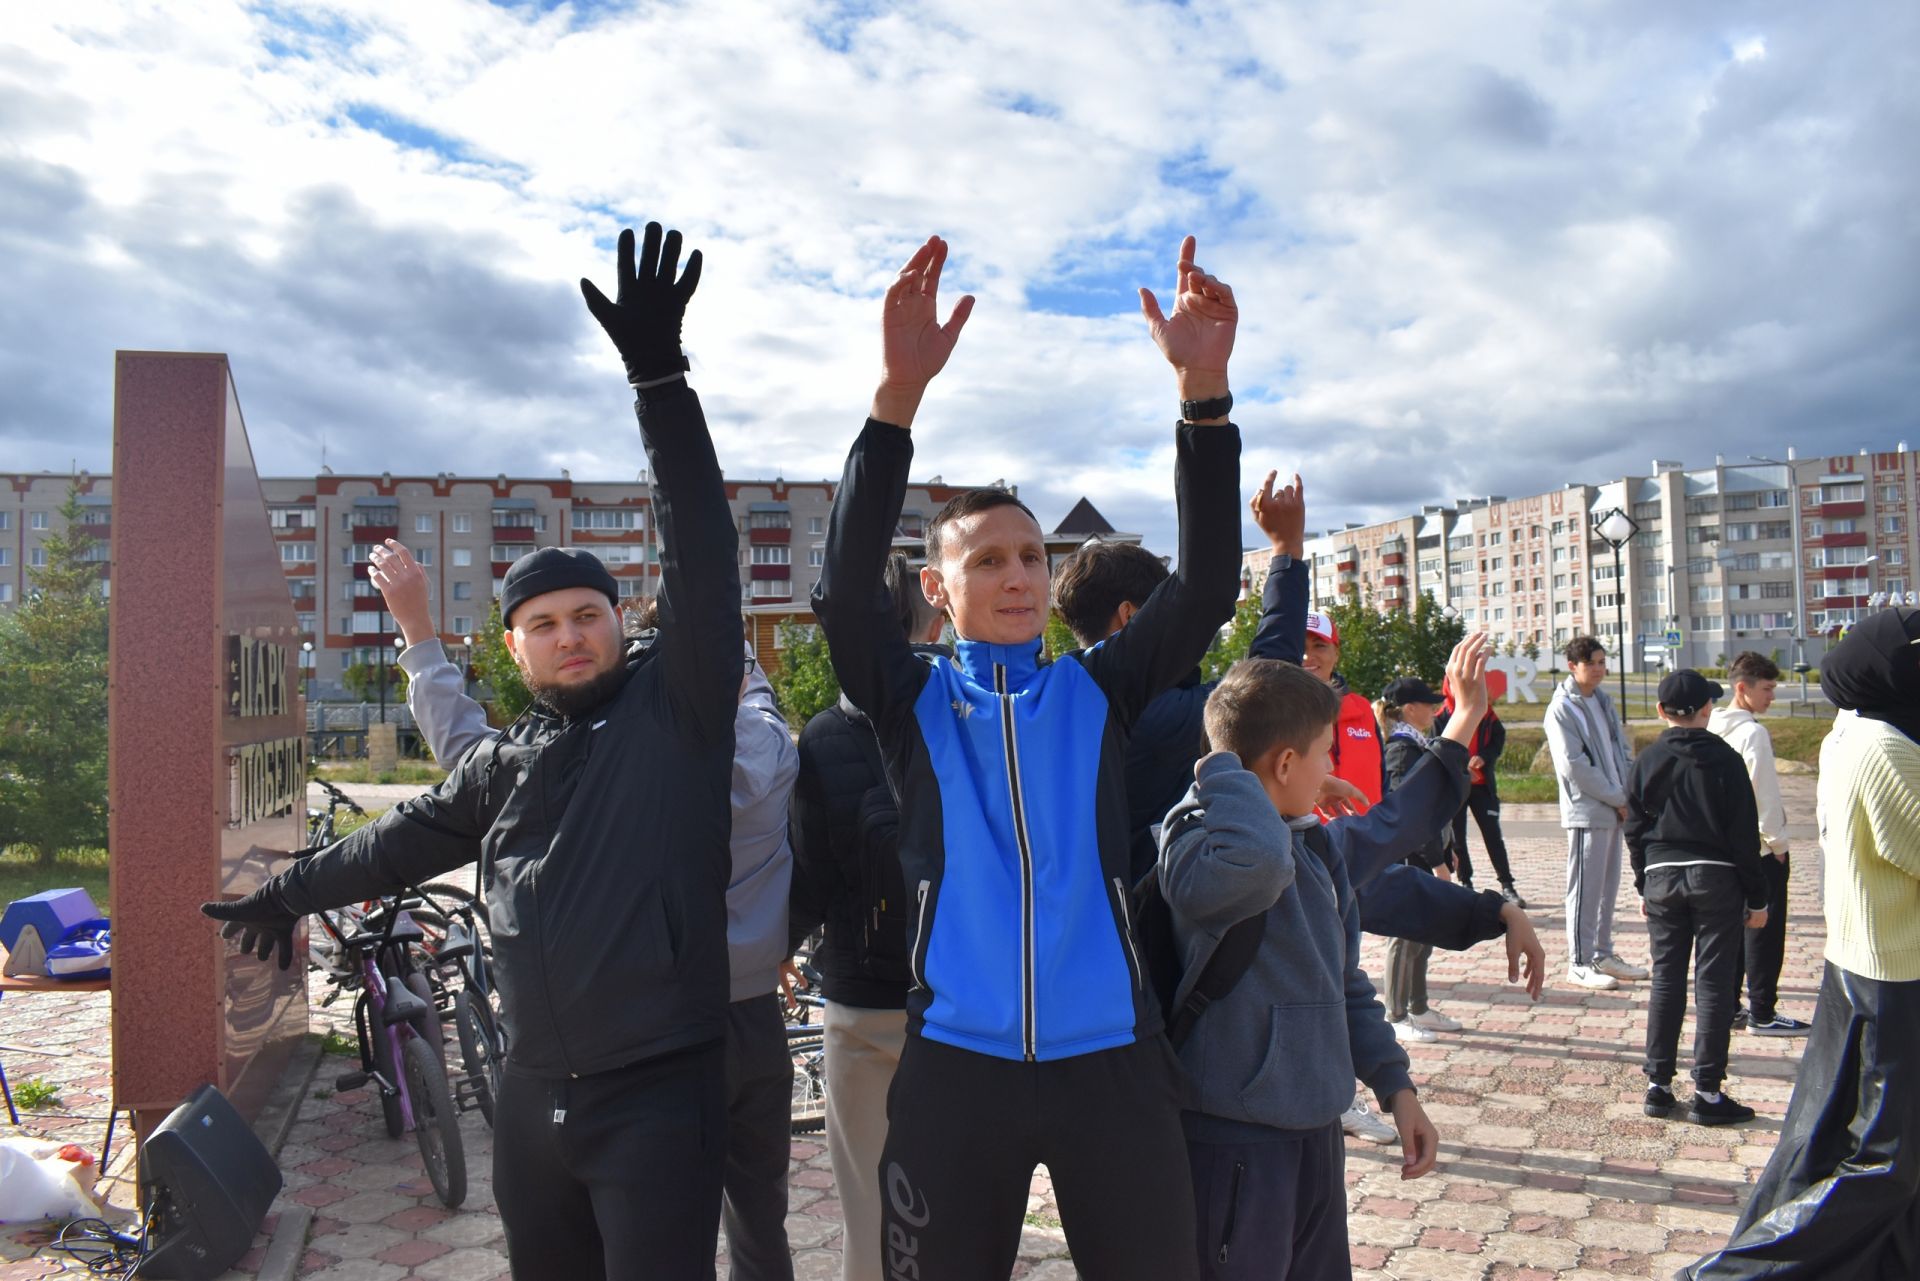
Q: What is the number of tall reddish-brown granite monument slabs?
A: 1